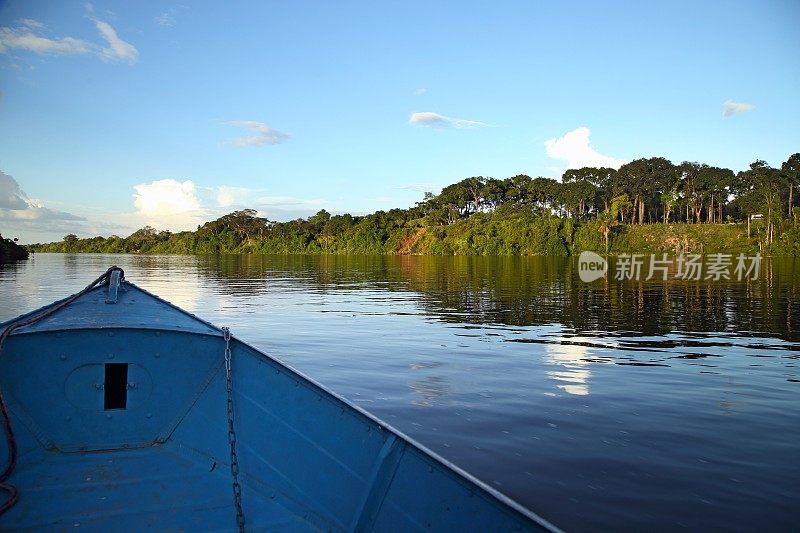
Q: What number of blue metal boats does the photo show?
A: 1